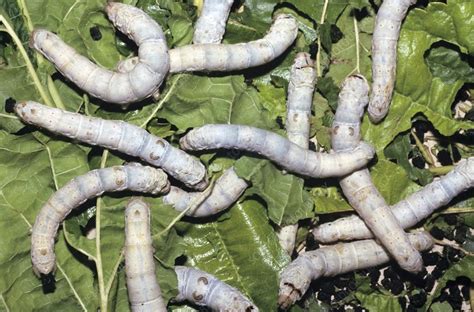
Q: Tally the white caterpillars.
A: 14